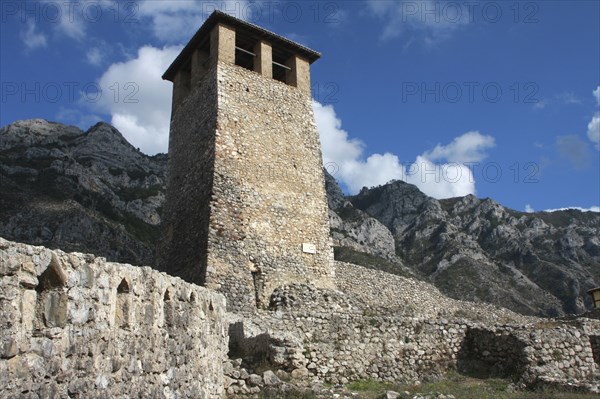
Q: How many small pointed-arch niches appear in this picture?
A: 5